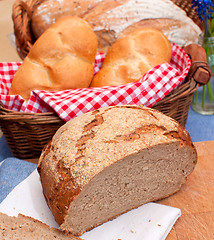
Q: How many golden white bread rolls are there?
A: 2